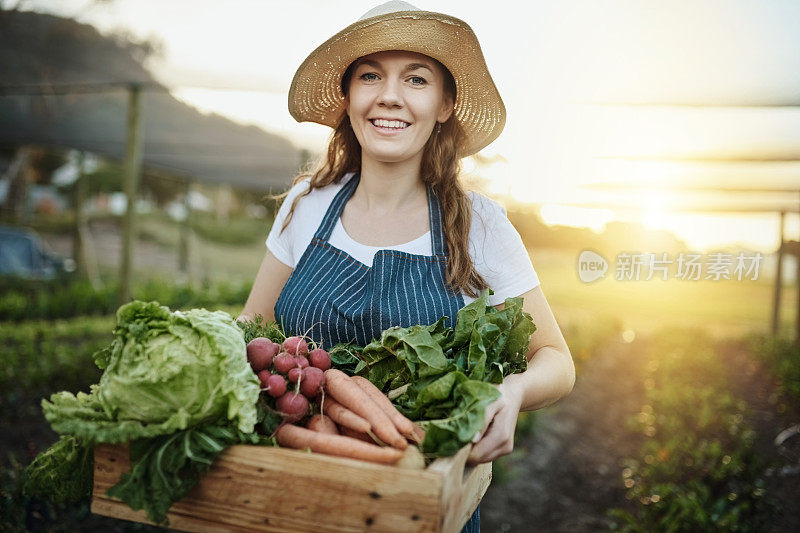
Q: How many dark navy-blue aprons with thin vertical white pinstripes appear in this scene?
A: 1